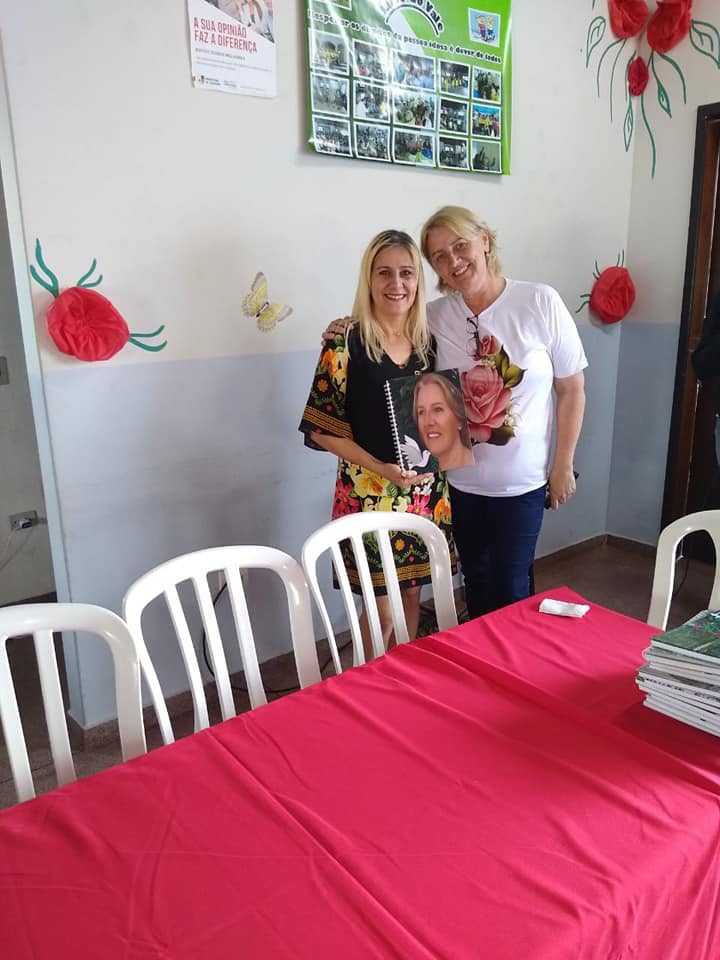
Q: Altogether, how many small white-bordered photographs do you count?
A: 15